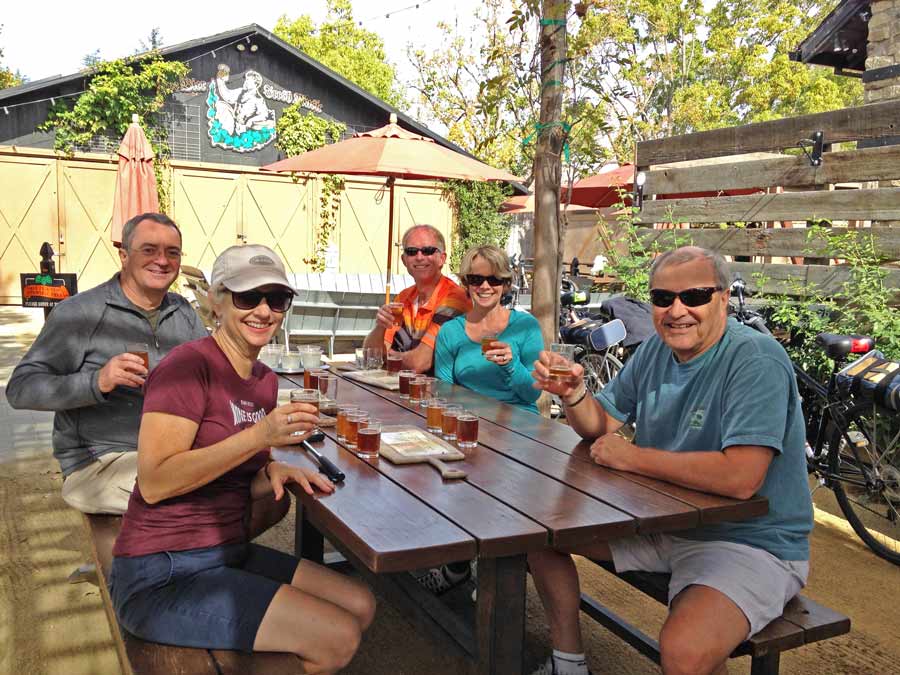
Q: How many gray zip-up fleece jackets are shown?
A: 1